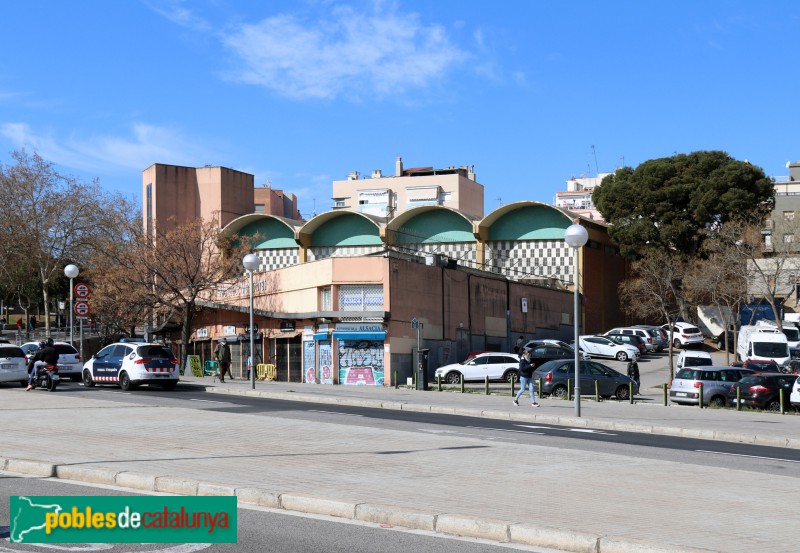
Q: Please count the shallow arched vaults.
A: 4